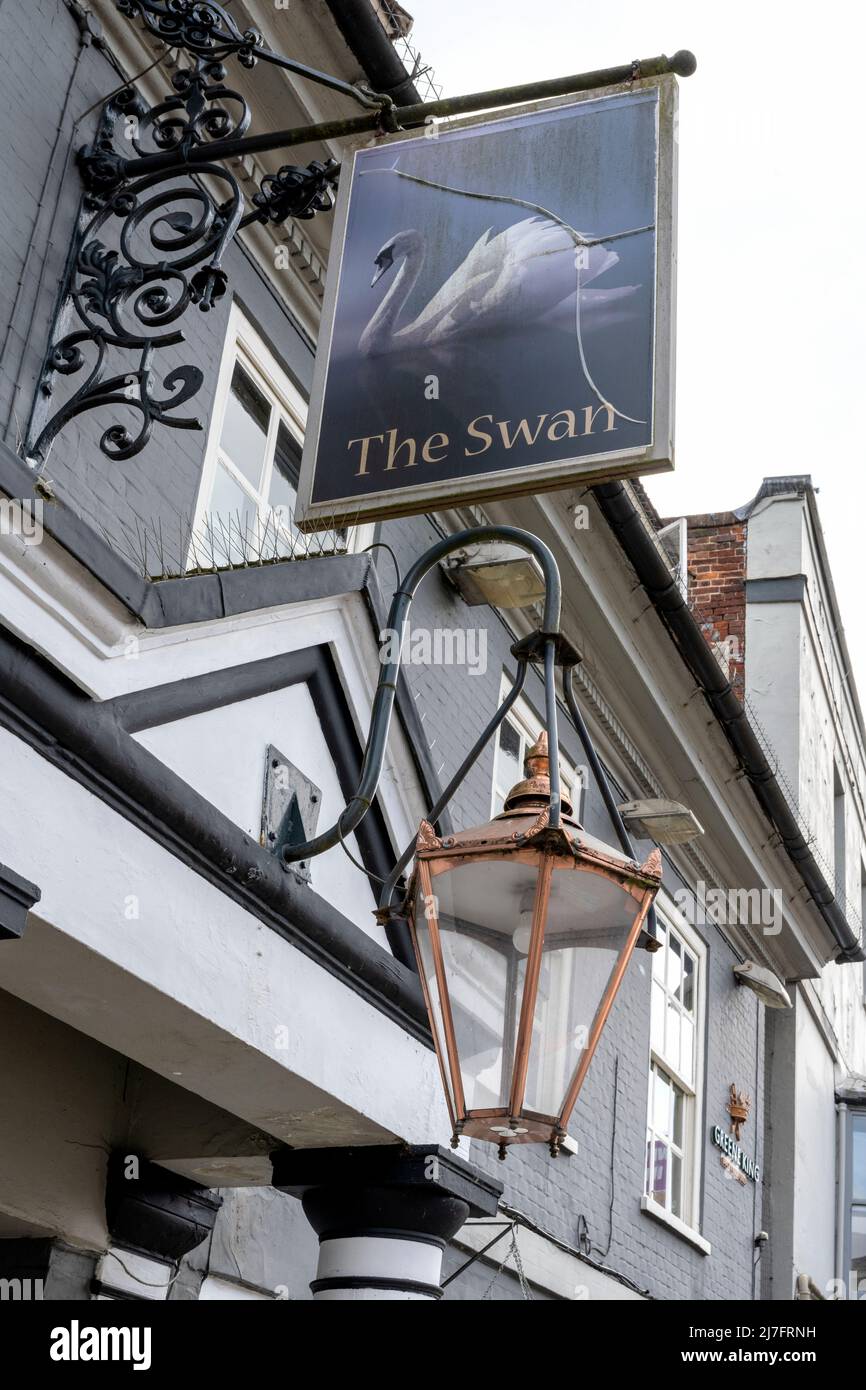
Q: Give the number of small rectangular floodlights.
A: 3